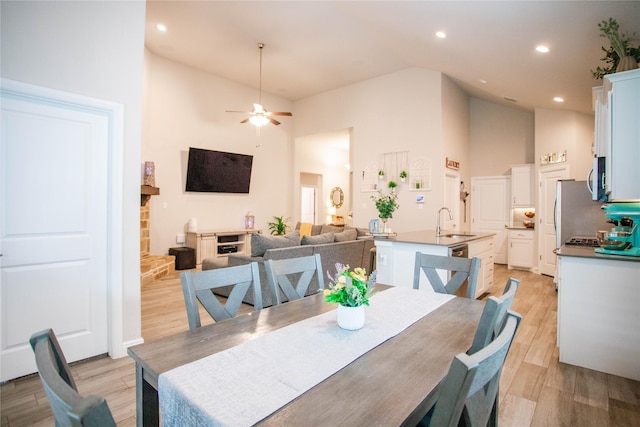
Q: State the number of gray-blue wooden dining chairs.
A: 6